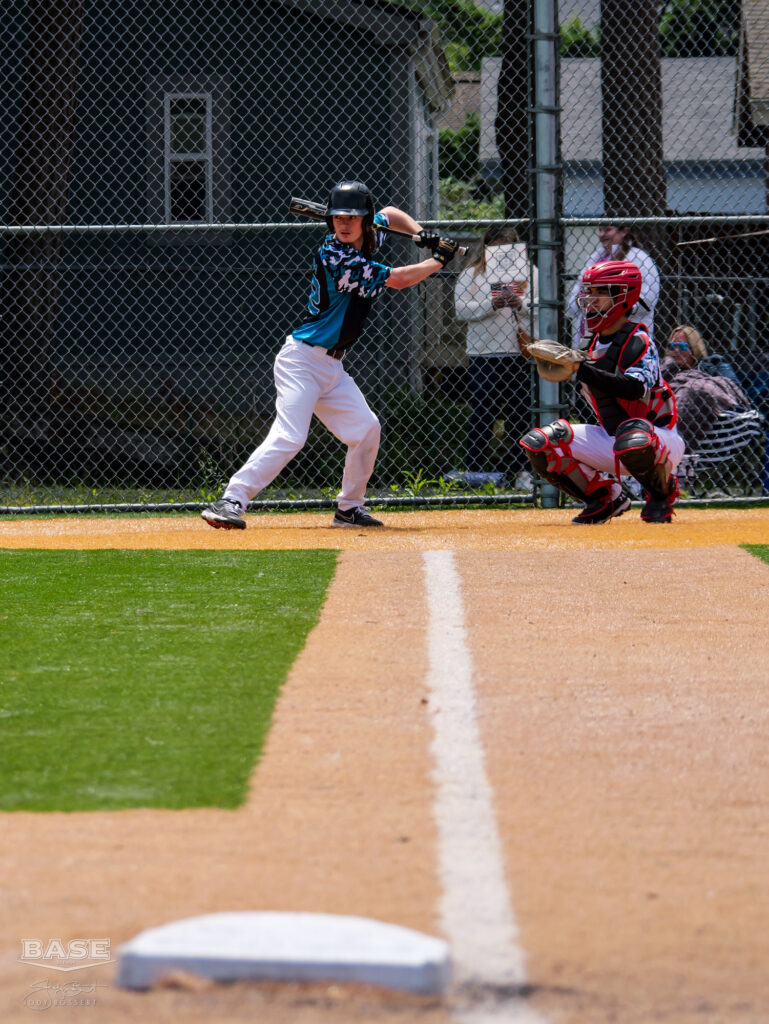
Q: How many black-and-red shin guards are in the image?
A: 2